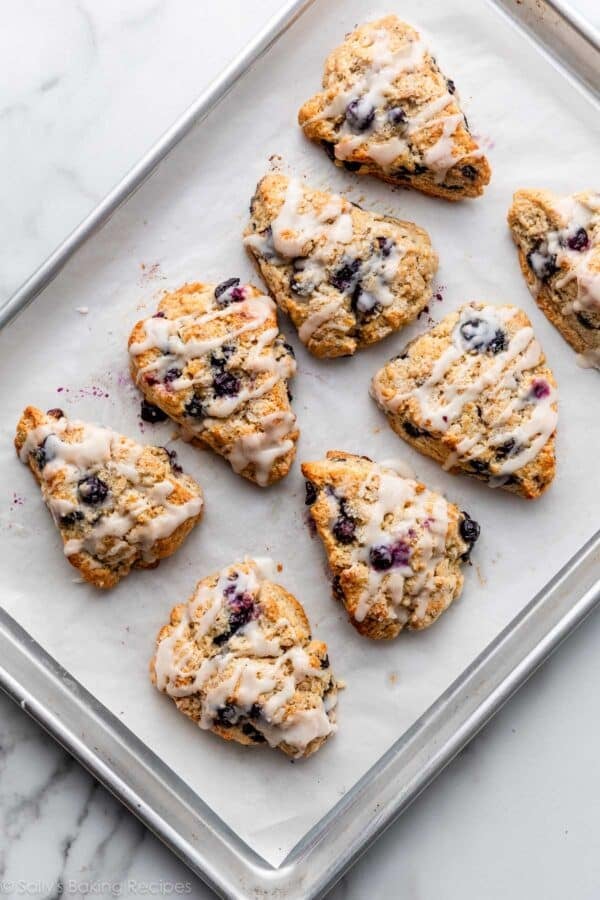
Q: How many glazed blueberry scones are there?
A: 8